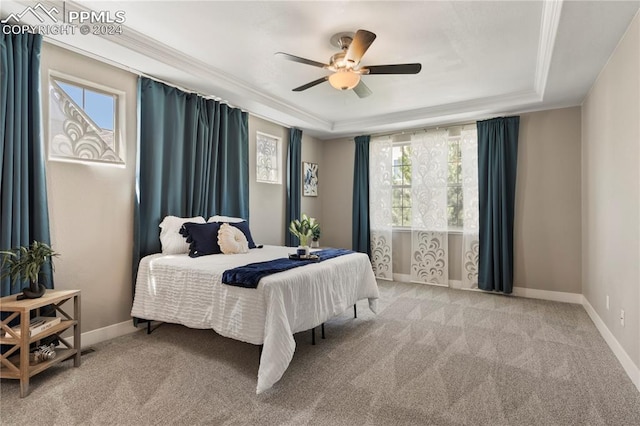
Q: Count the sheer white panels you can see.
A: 3